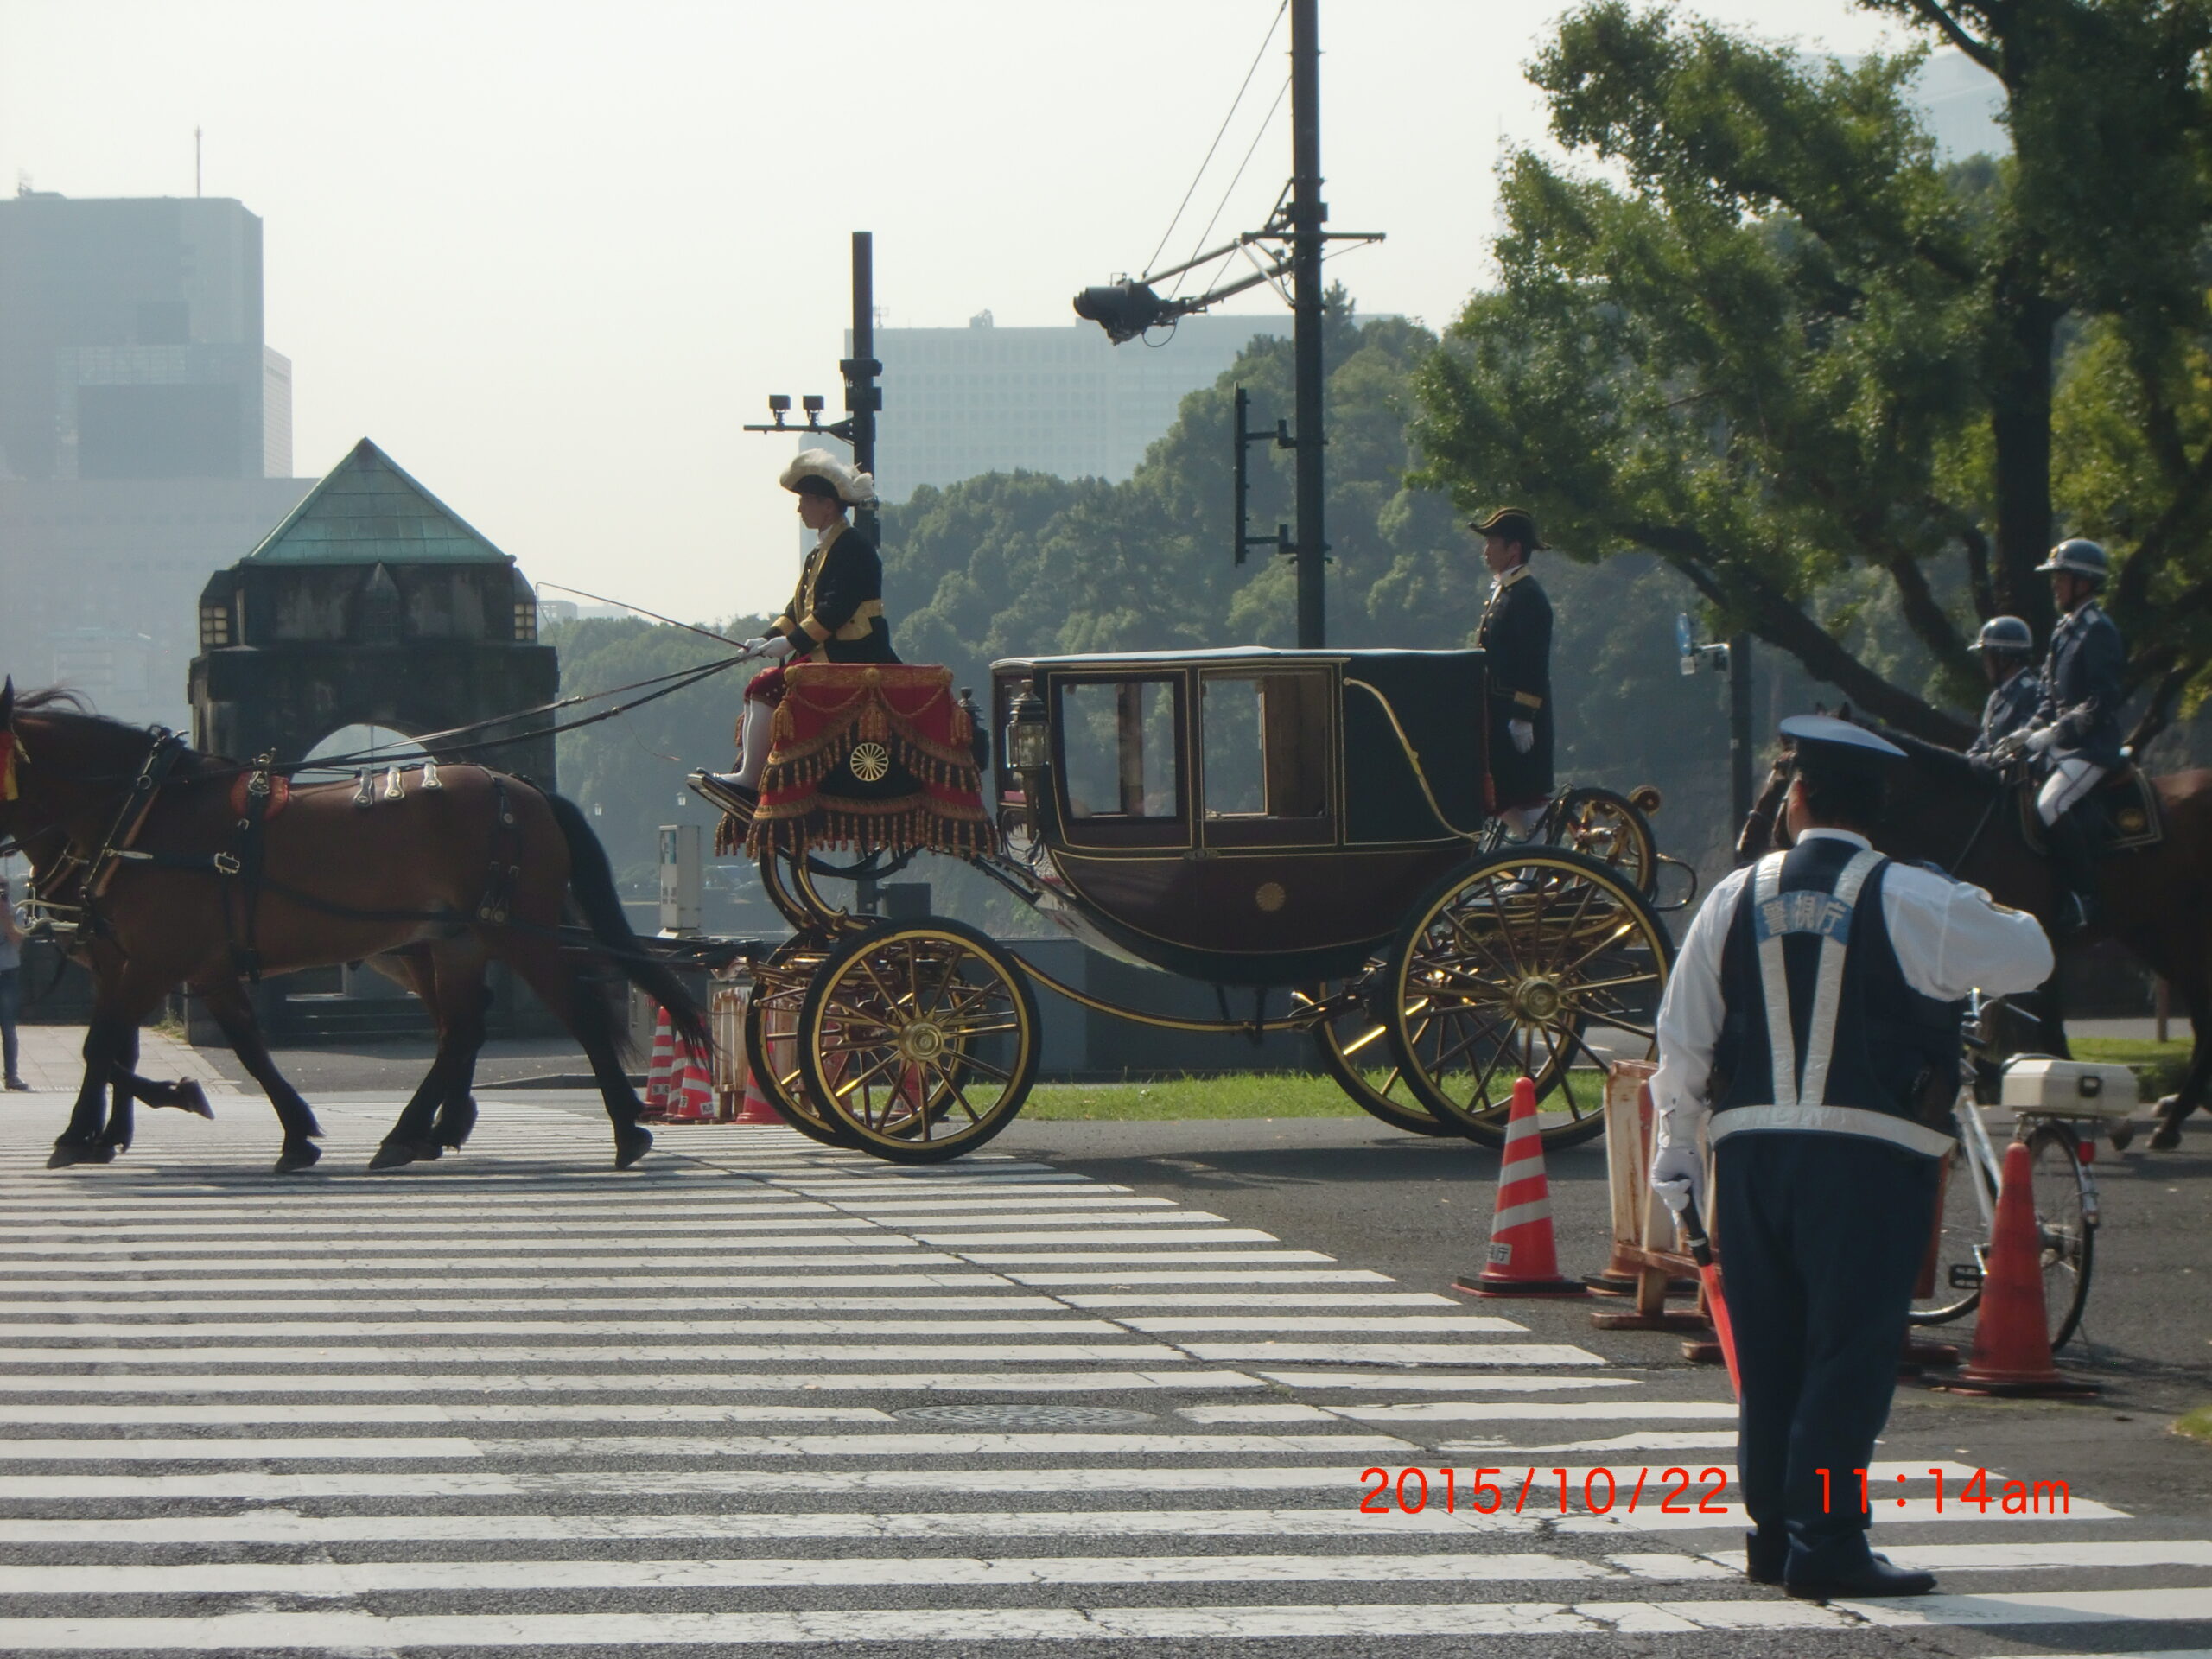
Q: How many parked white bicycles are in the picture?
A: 1